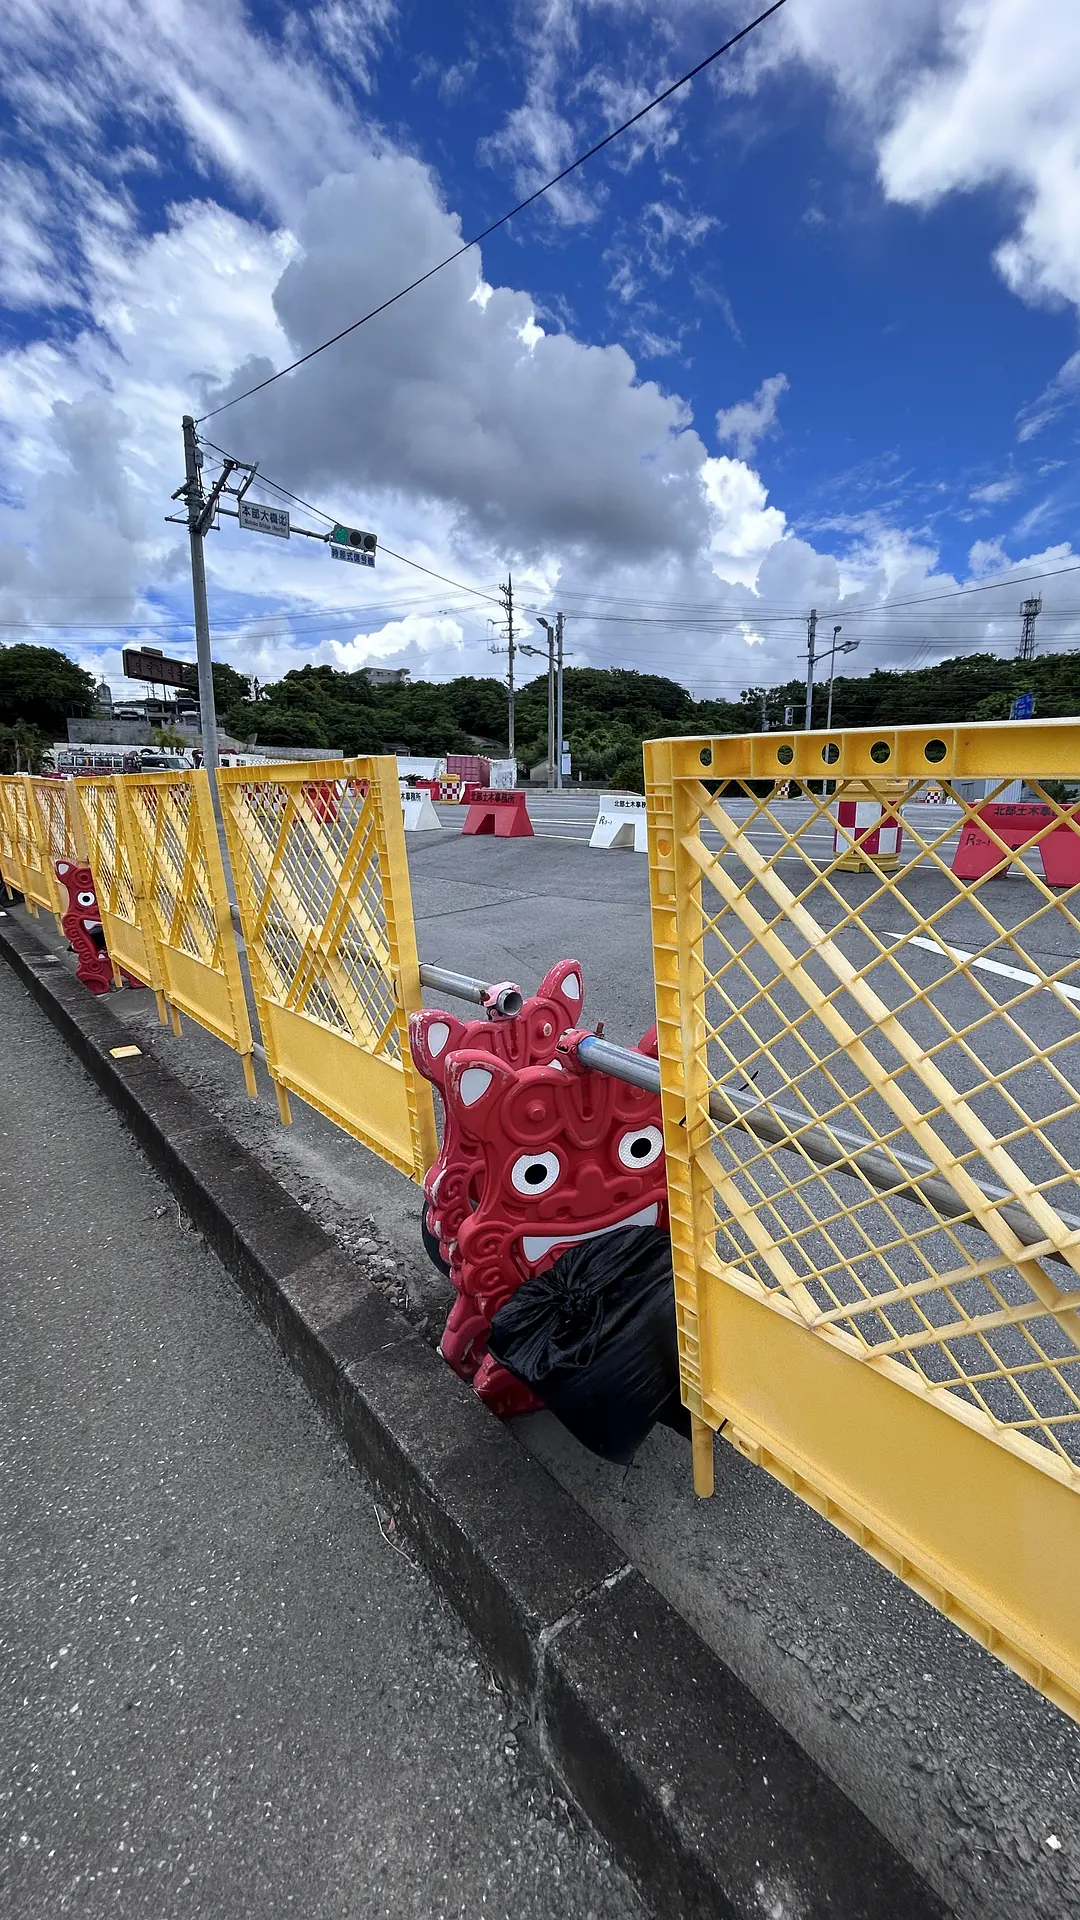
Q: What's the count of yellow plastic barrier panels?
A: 7